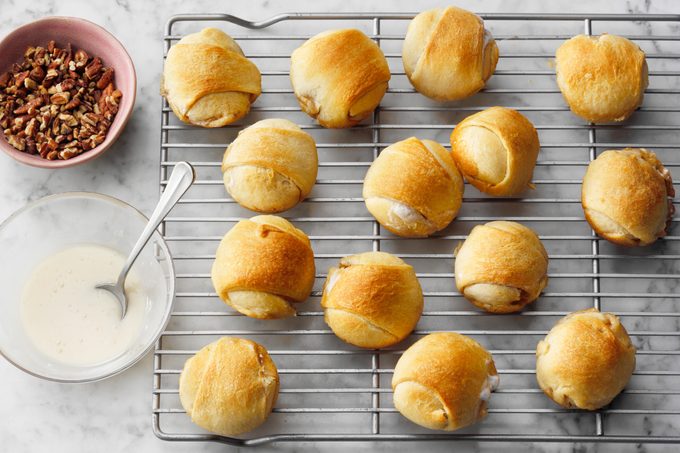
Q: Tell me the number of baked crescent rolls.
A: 14